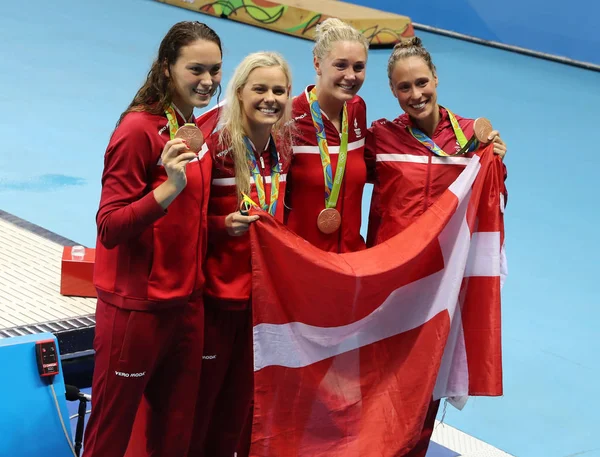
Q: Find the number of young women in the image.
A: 4